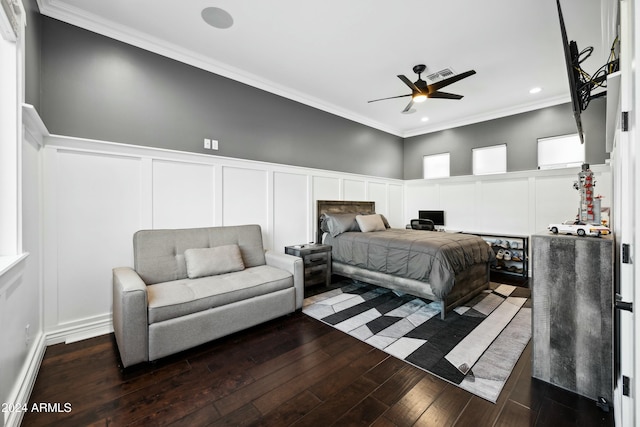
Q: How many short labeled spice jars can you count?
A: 0